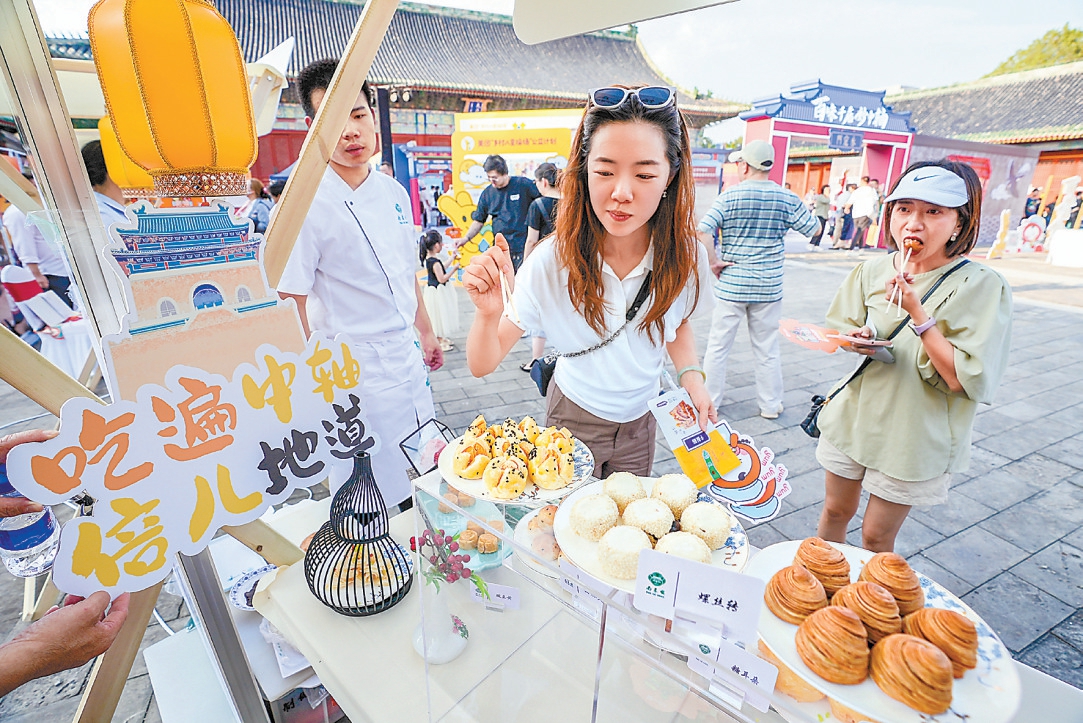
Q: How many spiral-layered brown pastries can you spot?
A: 7